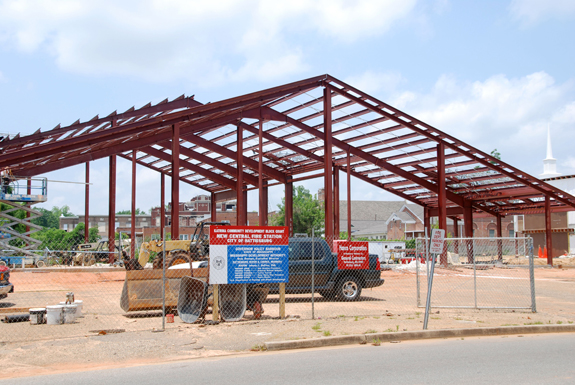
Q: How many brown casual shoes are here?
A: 0